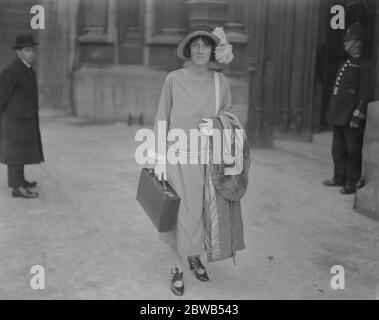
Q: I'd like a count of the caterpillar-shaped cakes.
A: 0